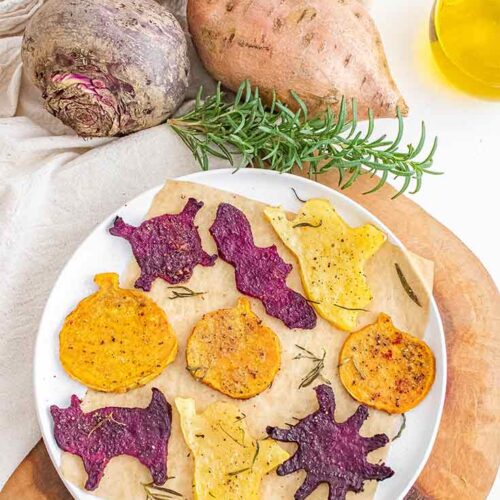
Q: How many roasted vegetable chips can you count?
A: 9